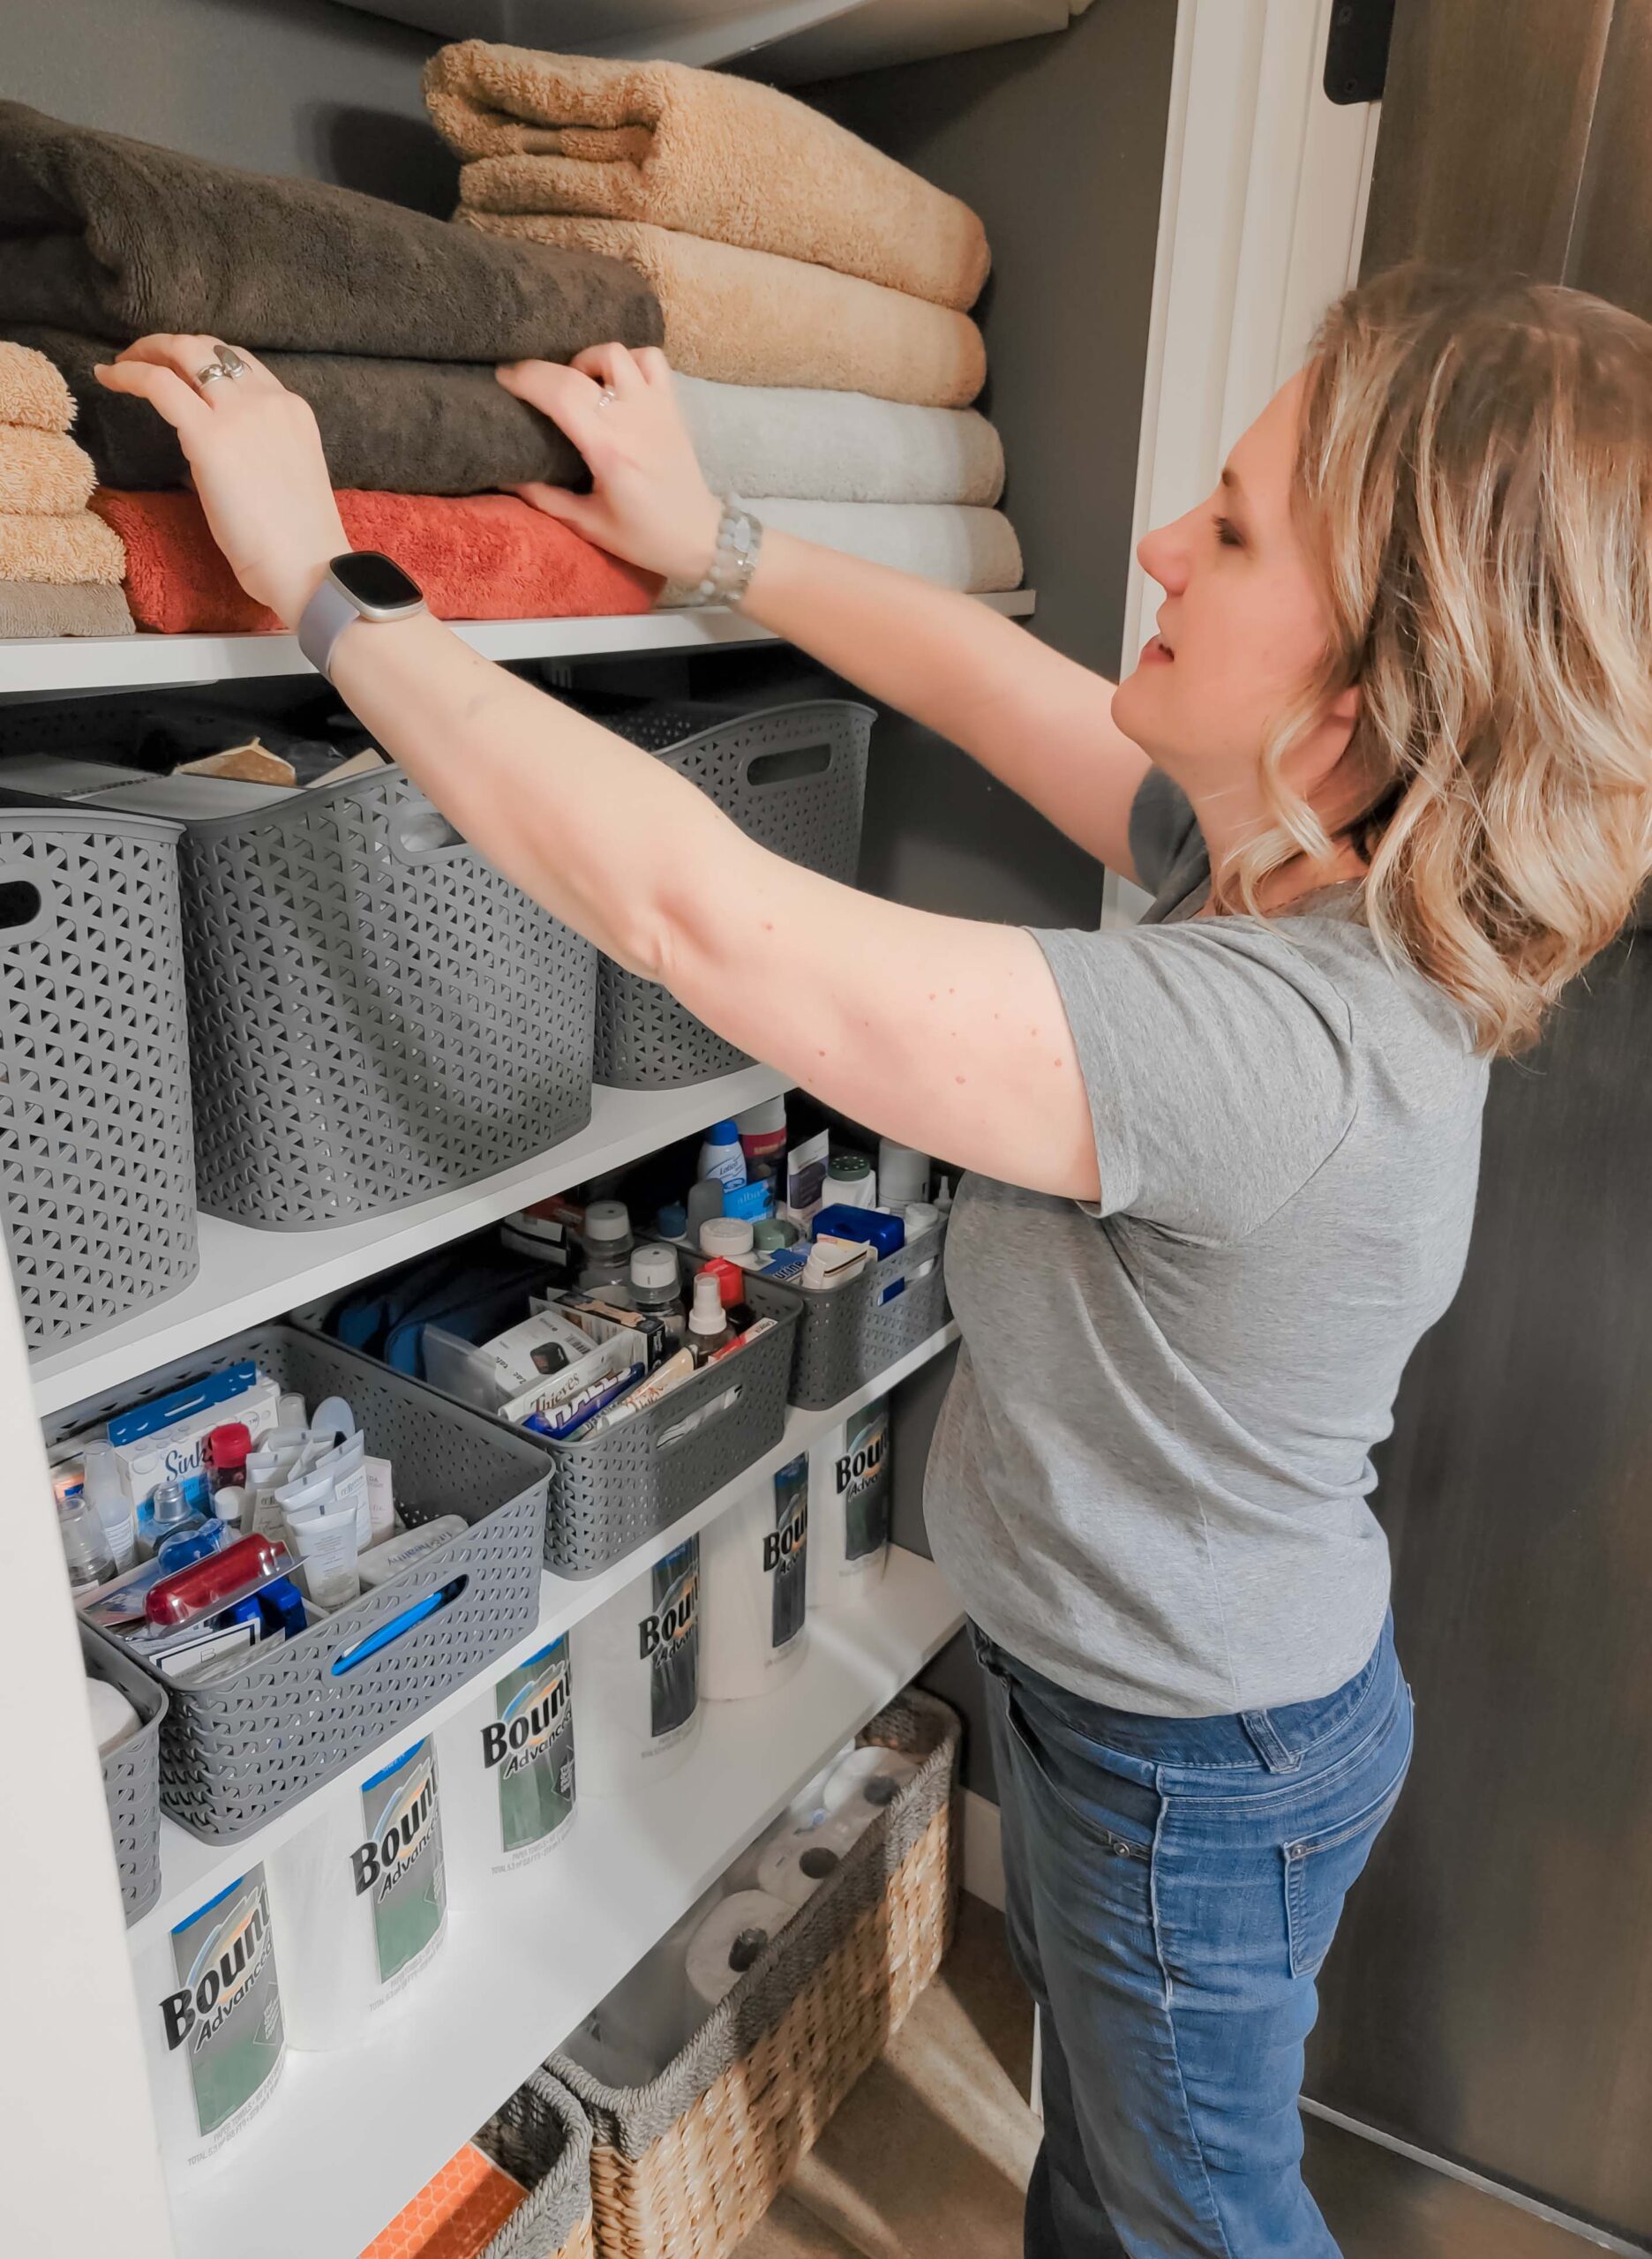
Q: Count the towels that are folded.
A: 11